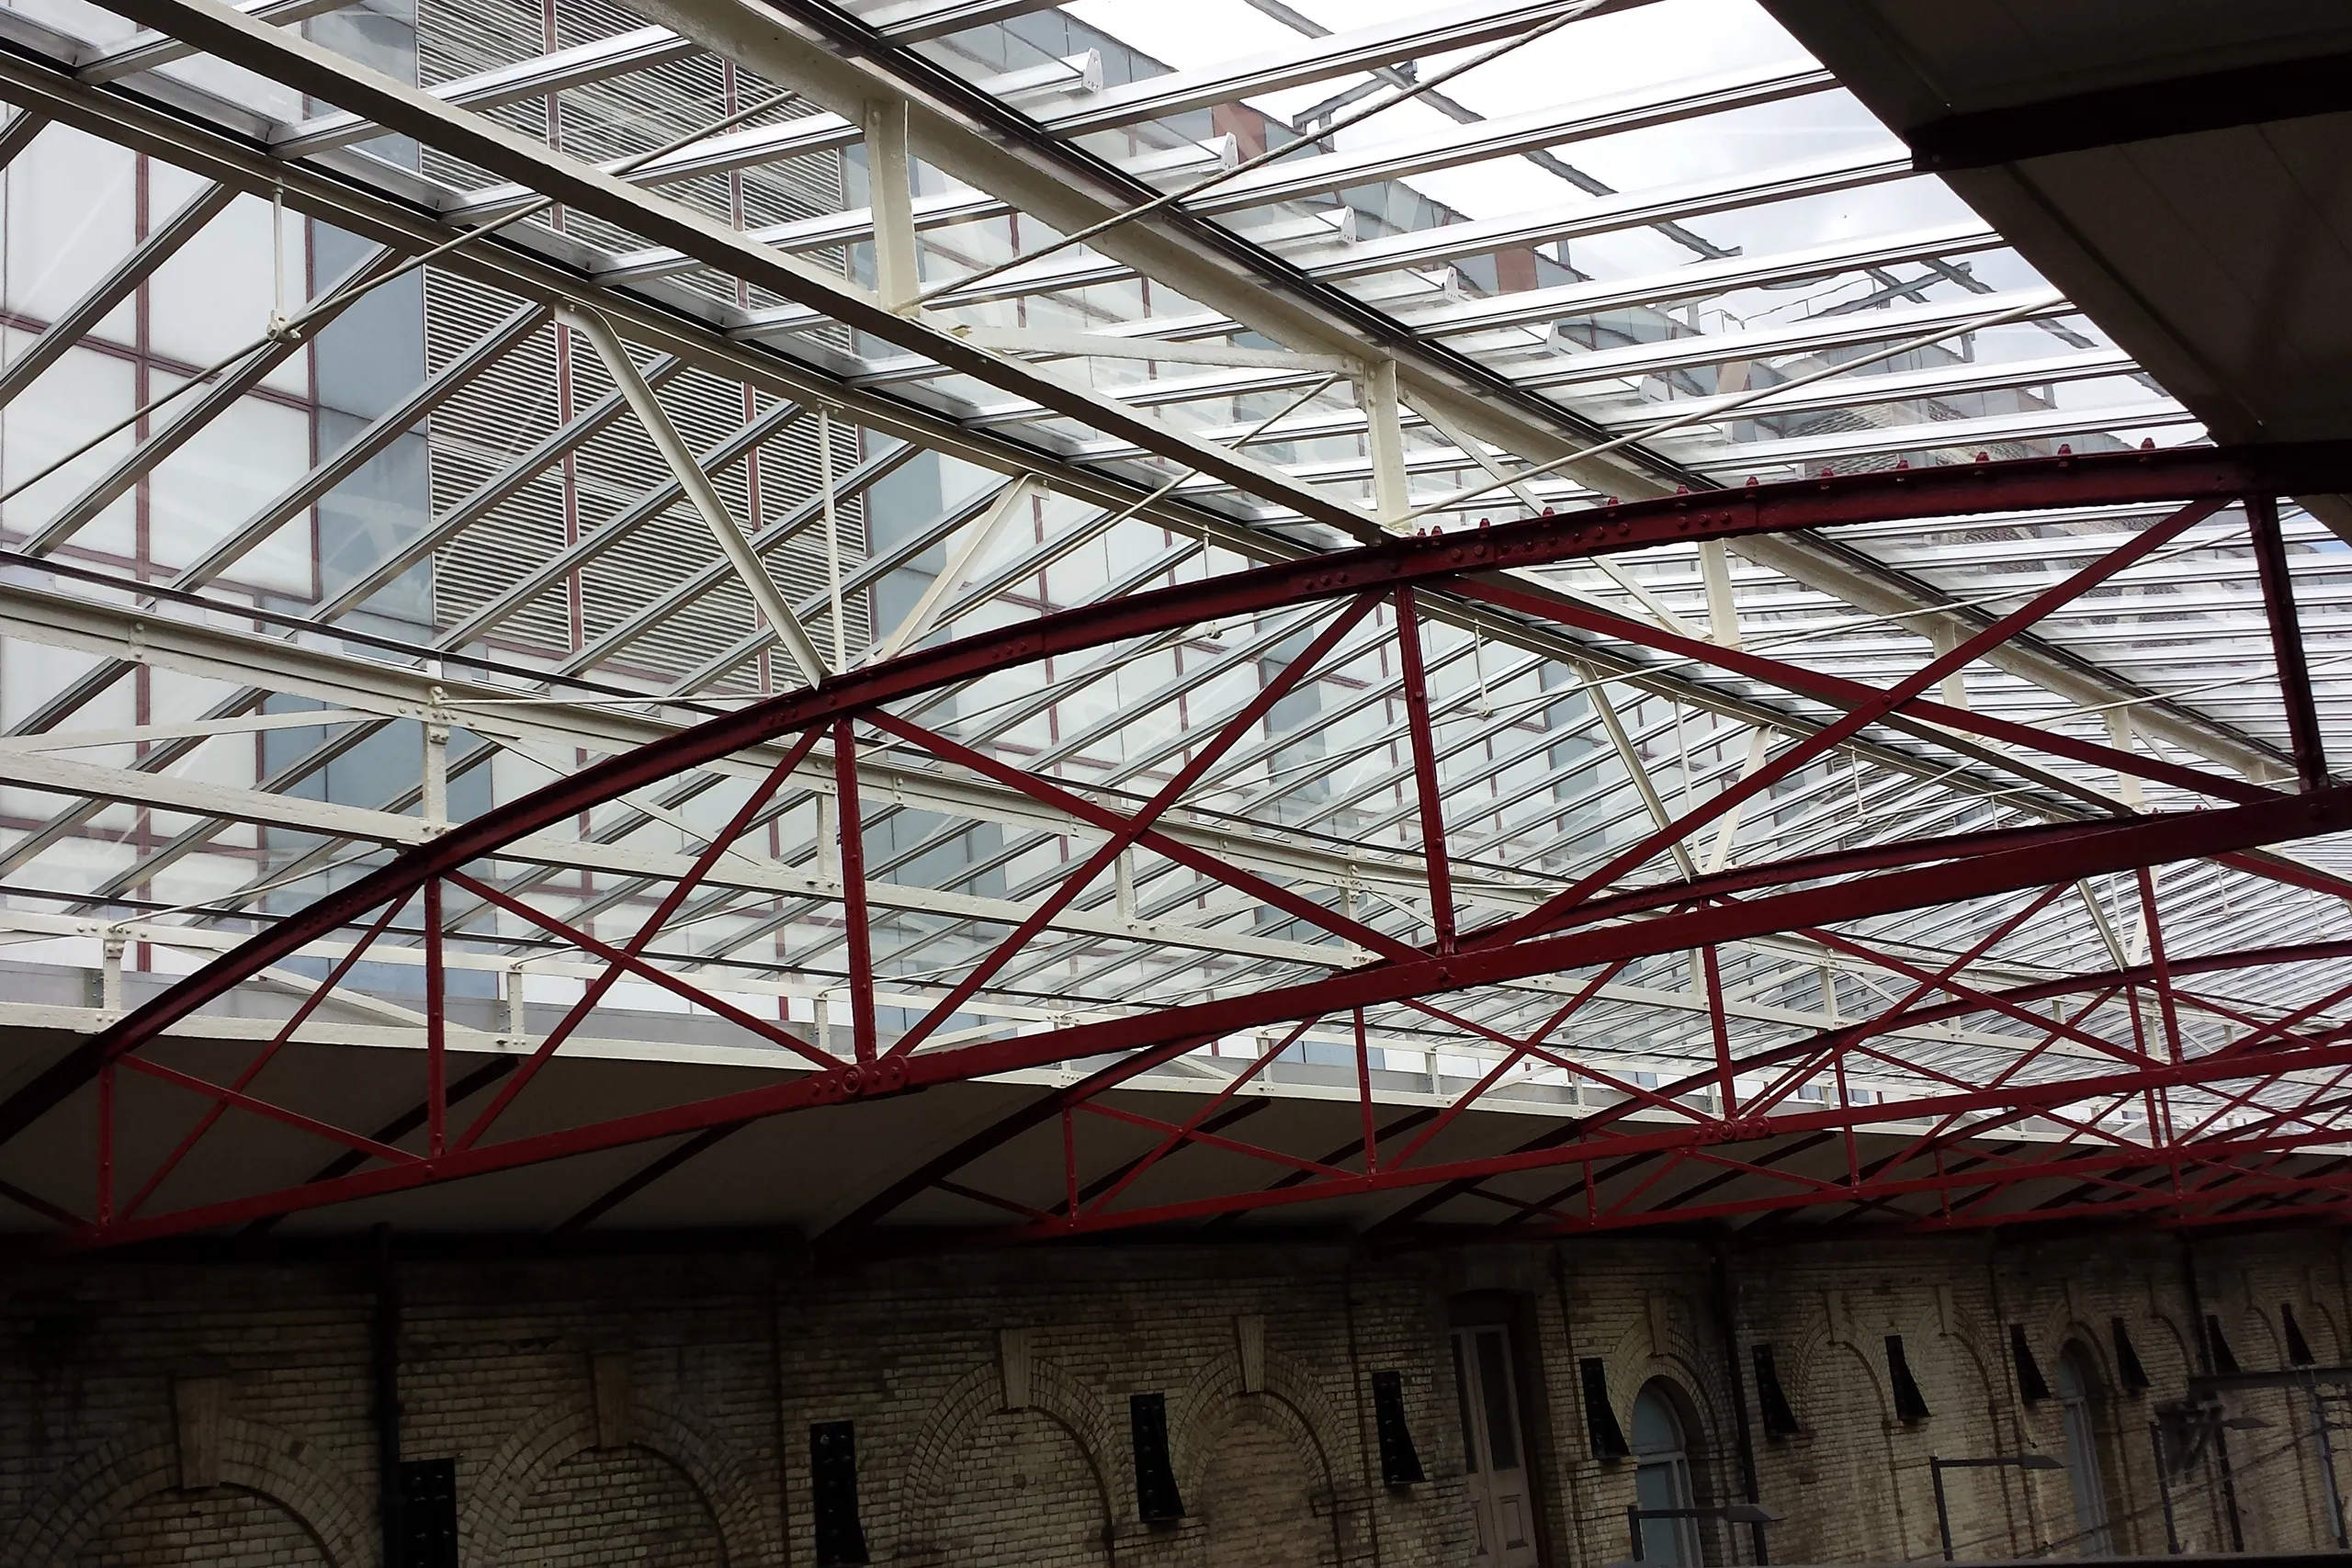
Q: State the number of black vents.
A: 11